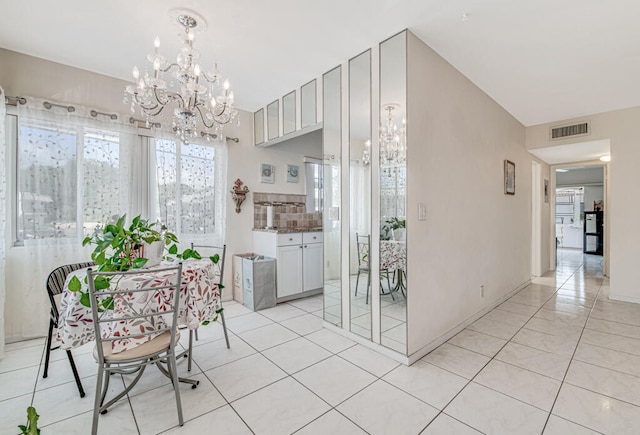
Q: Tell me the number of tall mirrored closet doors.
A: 3